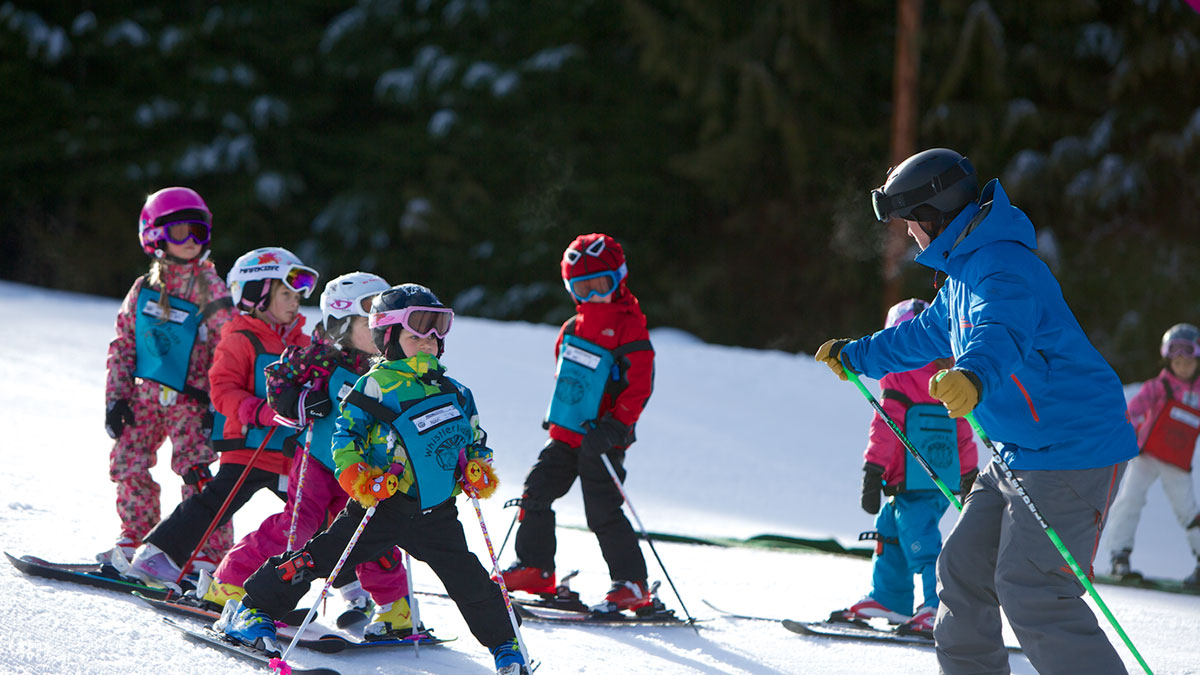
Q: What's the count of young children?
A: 7